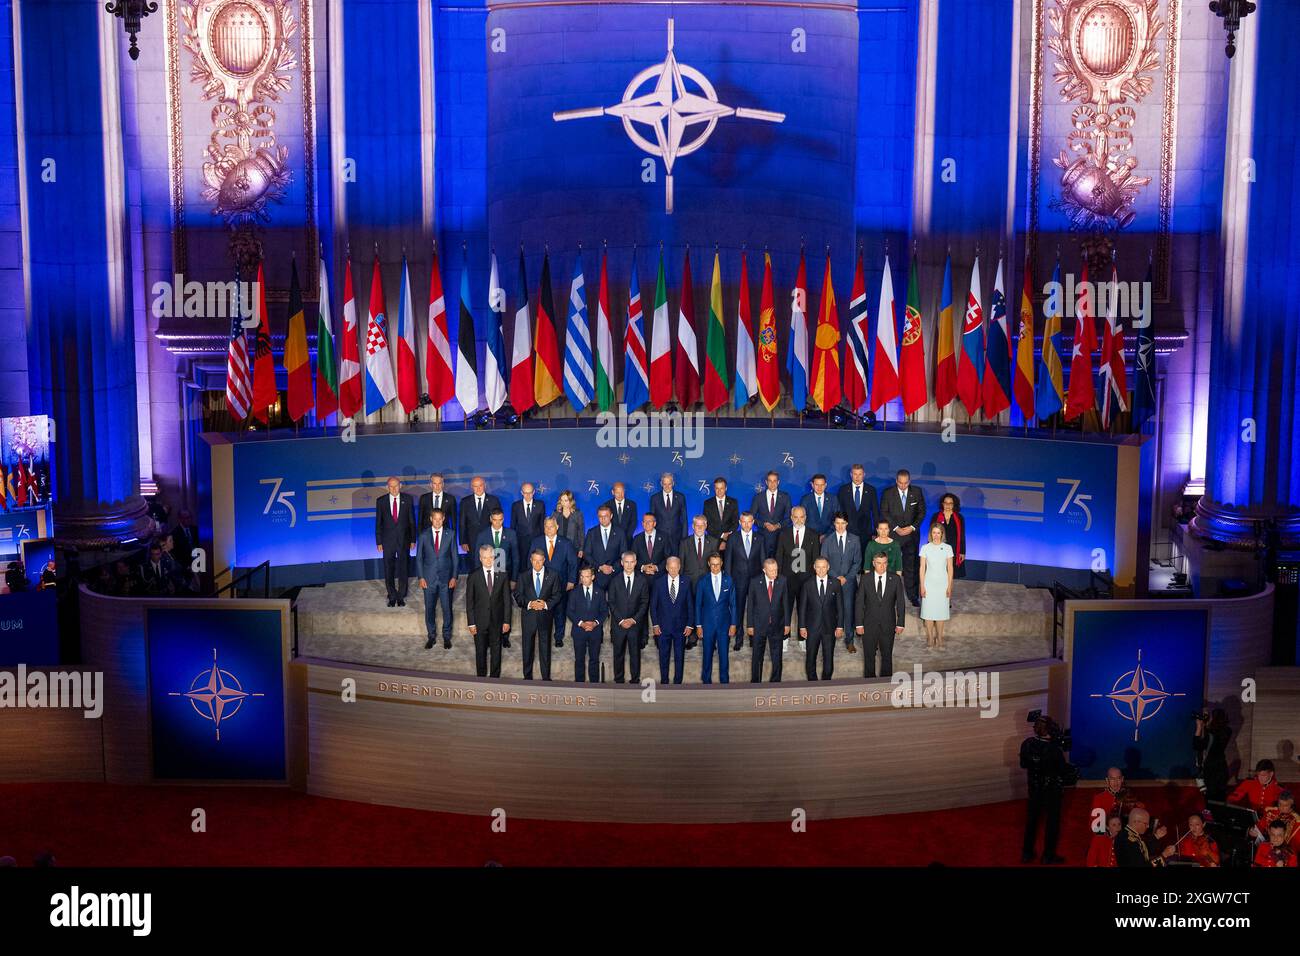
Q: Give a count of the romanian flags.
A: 1